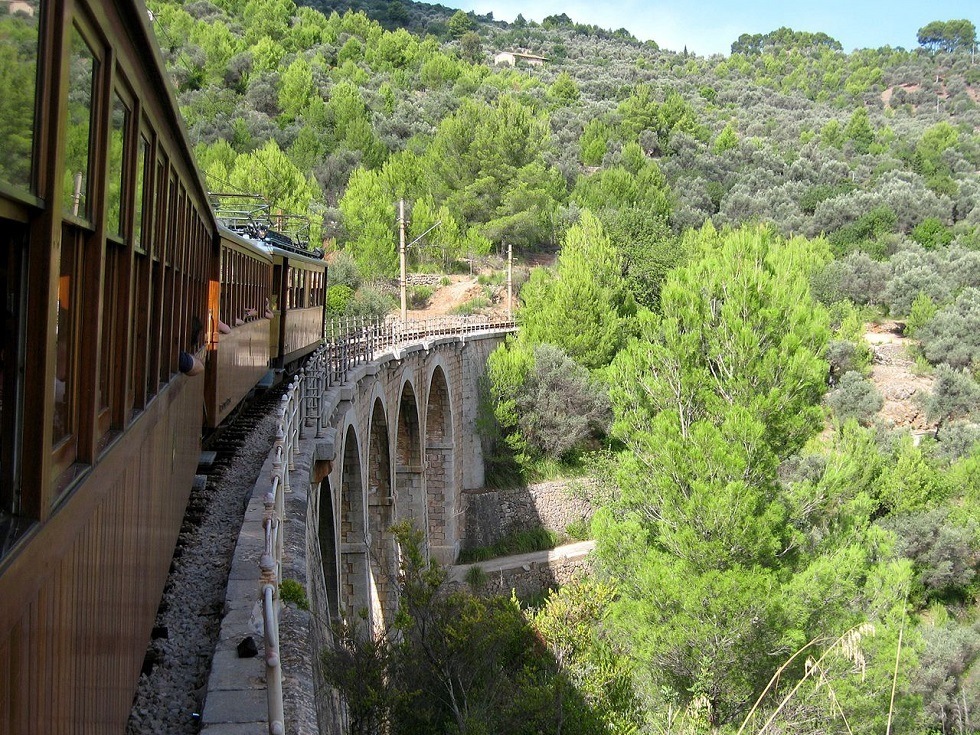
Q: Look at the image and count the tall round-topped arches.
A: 5